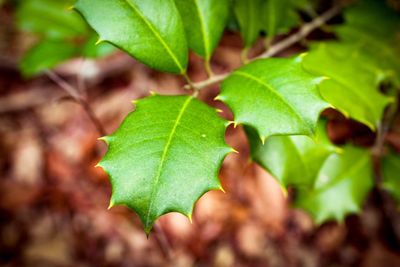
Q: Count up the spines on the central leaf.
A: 11